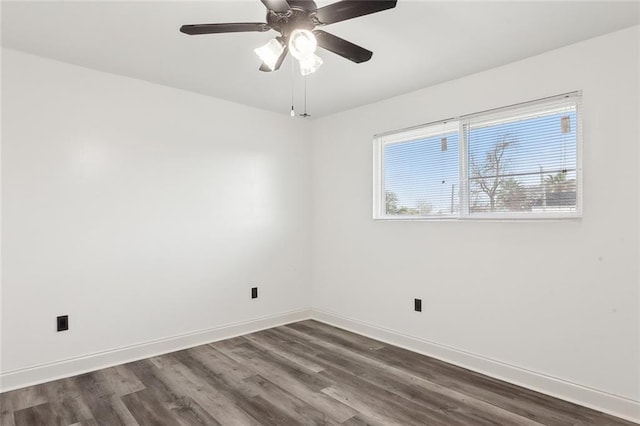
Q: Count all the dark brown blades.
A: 5